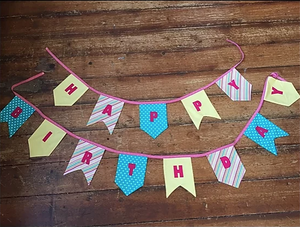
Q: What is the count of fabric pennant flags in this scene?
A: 13